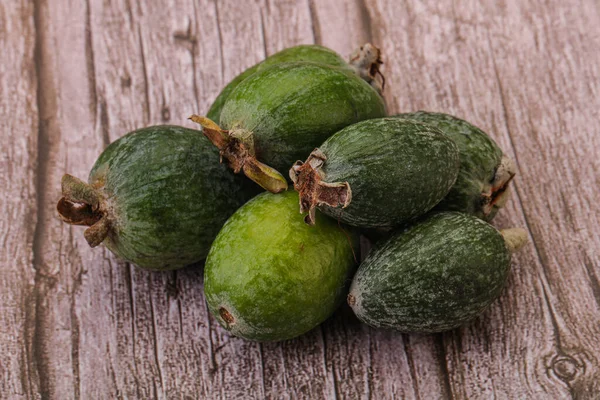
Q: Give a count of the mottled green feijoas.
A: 7